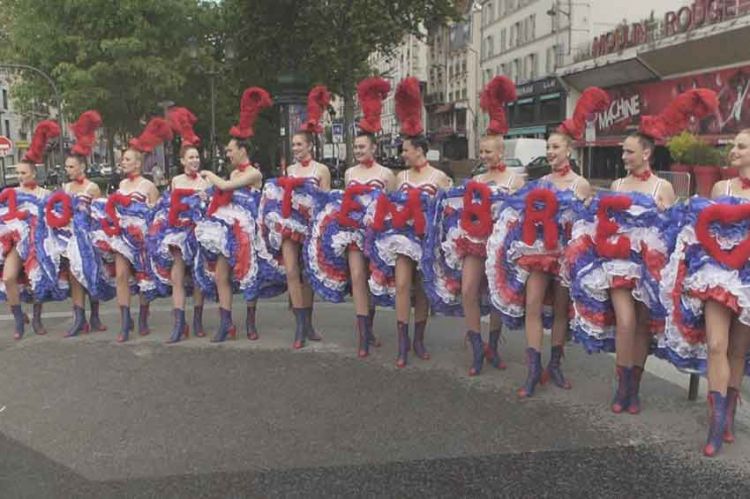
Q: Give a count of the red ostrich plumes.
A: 11